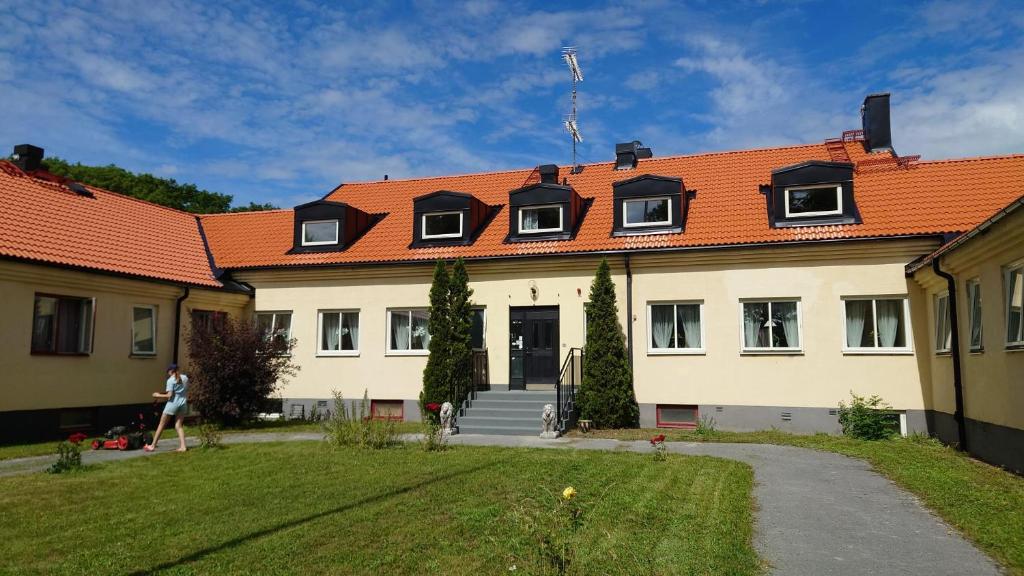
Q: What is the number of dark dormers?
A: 5